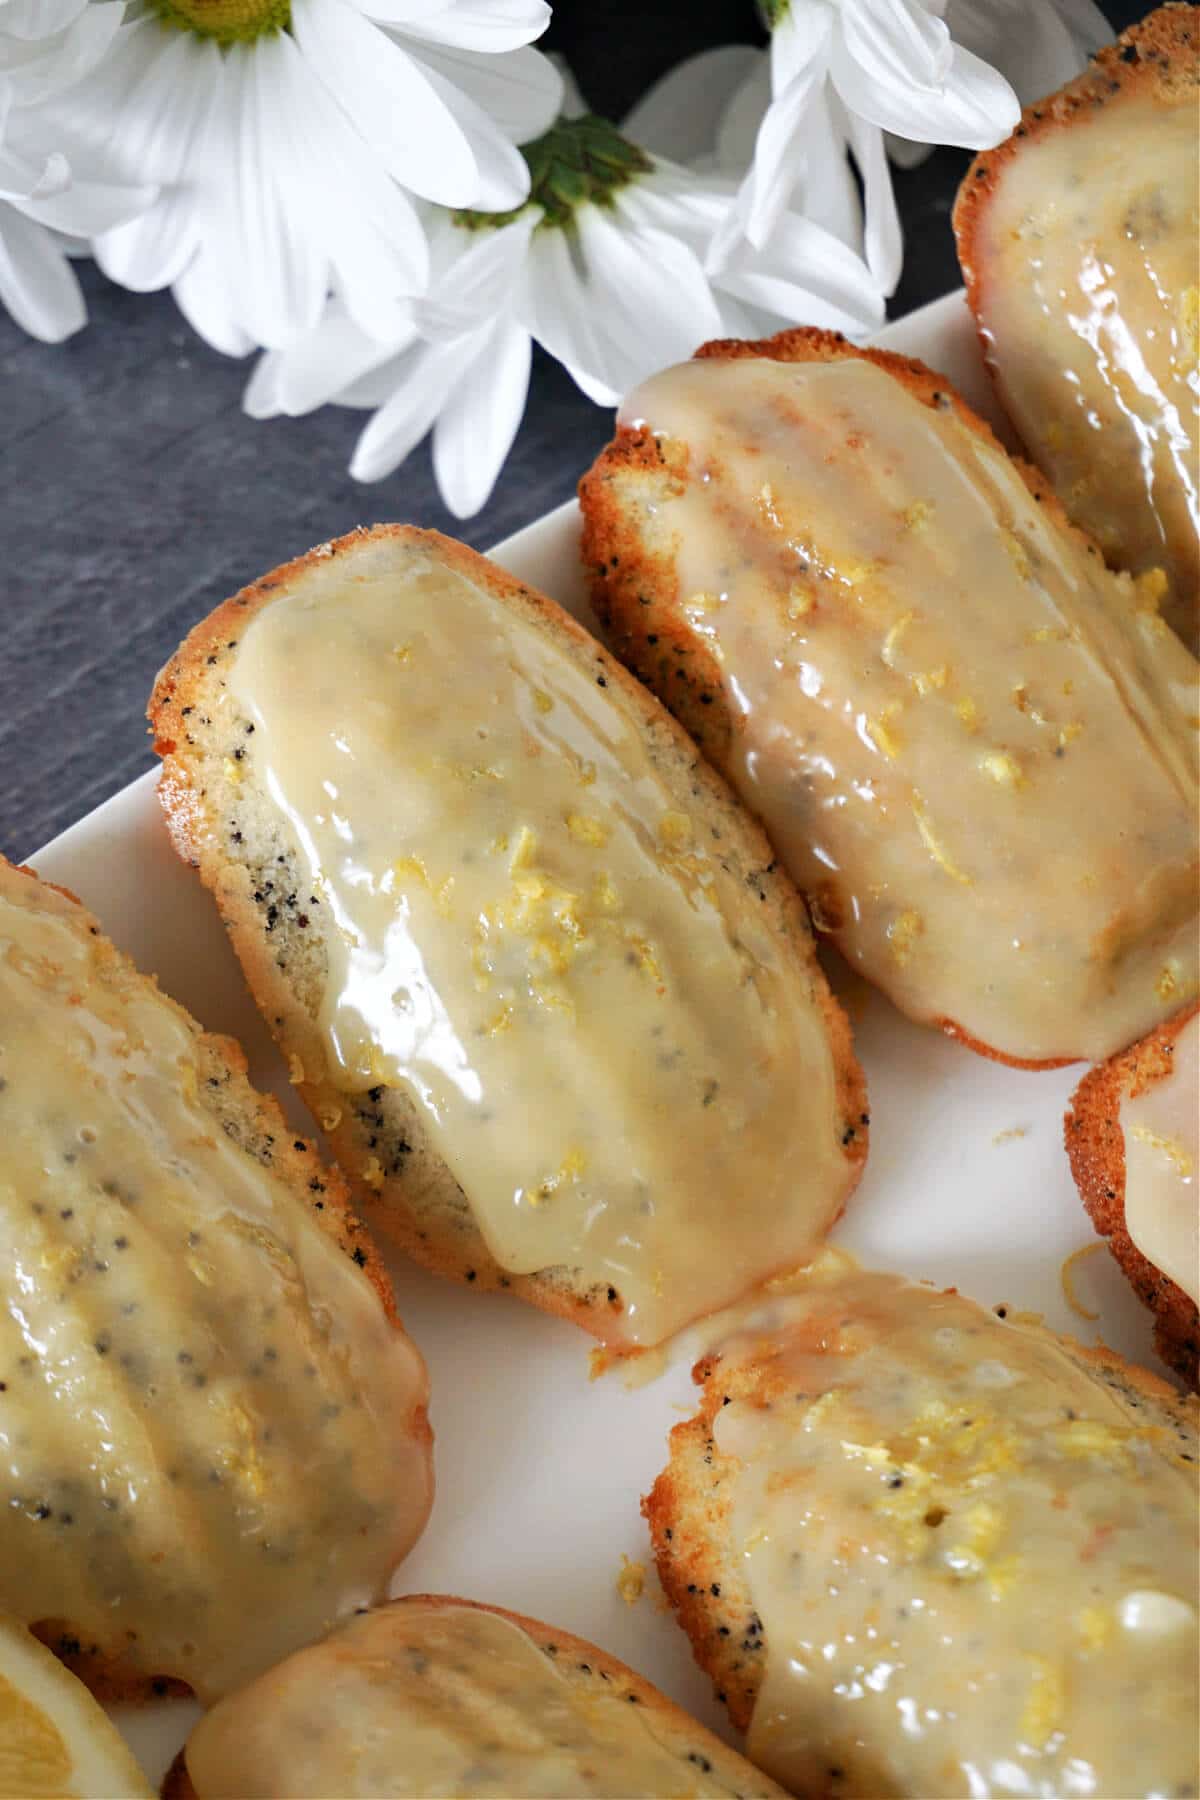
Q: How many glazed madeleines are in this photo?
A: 7